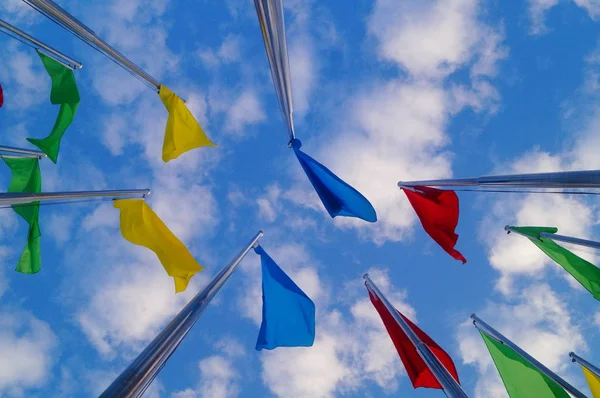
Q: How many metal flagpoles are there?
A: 11